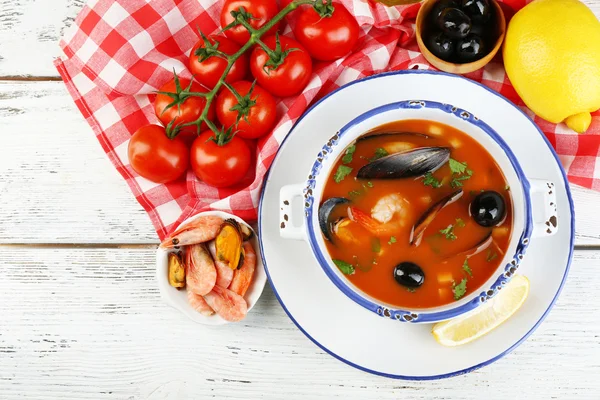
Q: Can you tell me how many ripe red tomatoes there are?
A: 8